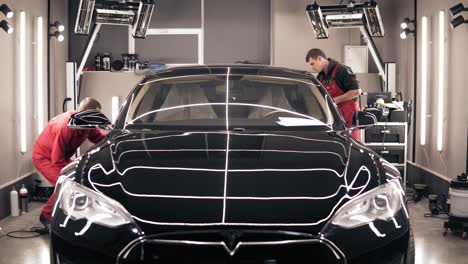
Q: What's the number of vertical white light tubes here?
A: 5